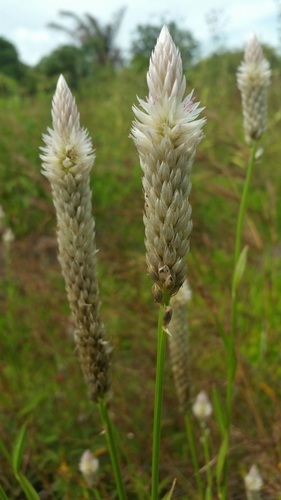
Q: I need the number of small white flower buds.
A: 3